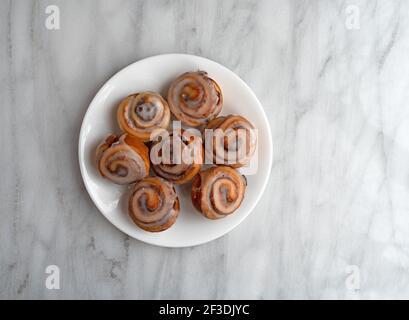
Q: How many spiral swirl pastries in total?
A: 7